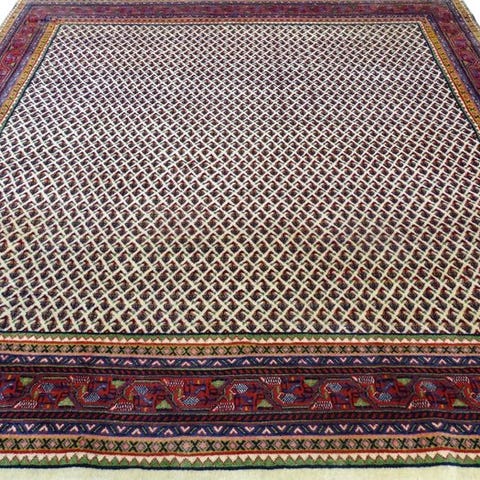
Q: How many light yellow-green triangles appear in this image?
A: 10